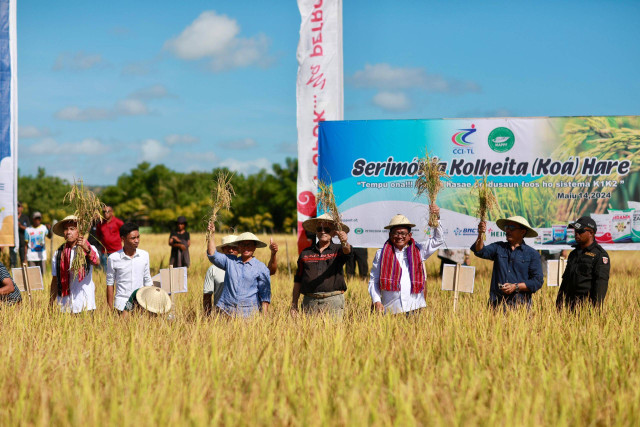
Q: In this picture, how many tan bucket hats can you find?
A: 7